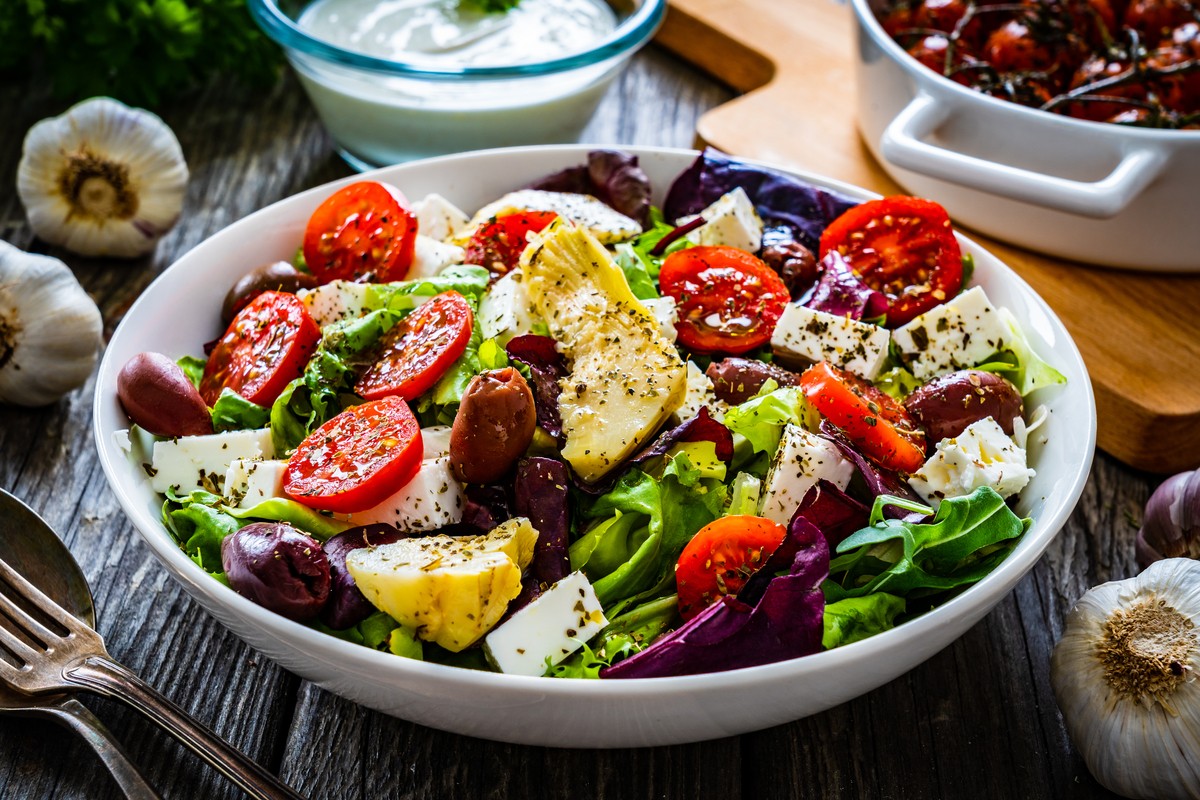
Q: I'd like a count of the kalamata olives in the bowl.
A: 7